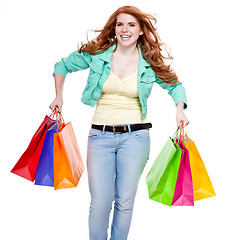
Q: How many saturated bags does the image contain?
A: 6